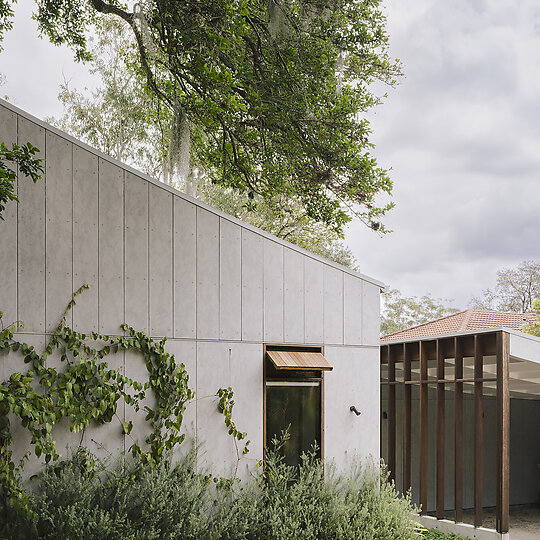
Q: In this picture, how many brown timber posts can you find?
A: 7